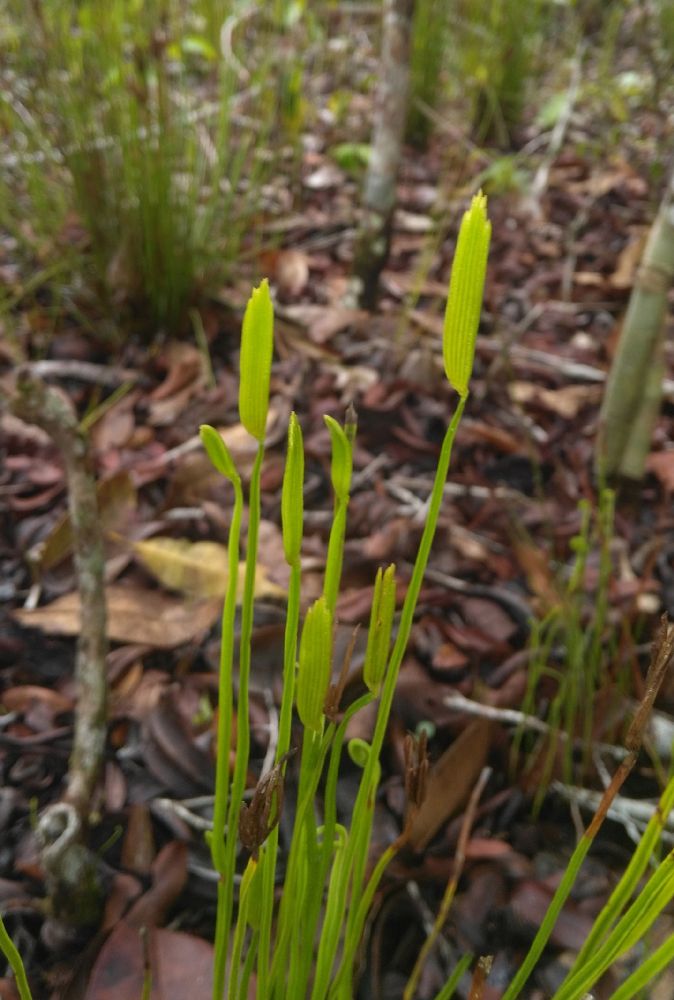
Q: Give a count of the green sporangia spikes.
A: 7